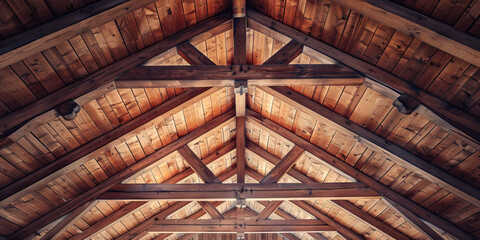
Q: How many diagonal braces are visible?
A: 6